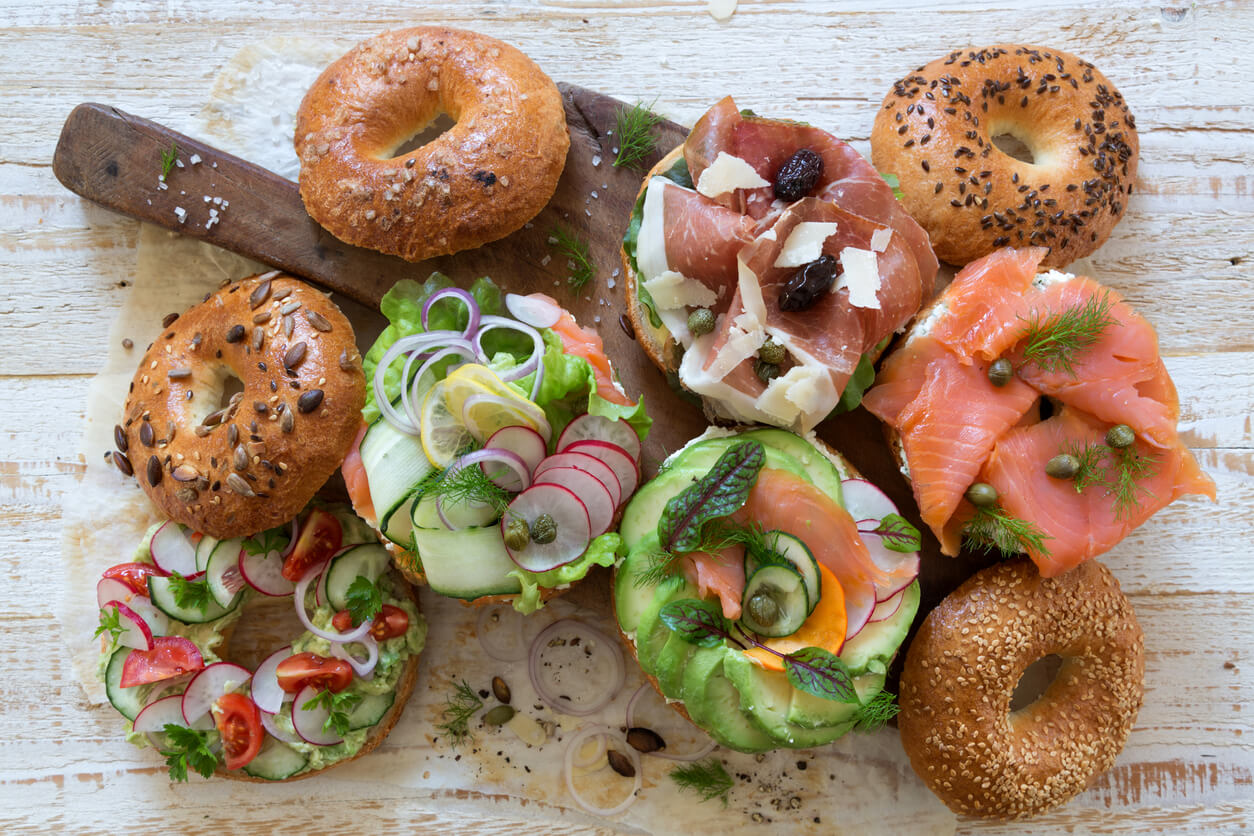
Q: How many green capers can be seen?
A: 10